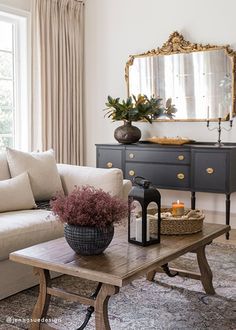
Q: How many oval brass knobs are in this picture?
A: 6